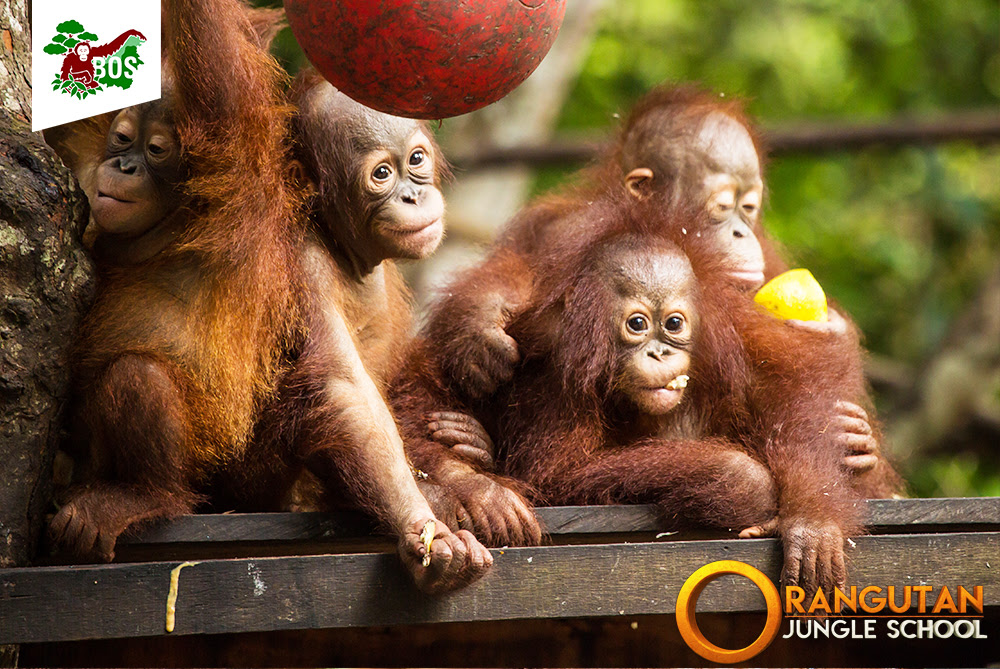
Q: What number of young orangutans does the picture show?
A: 4